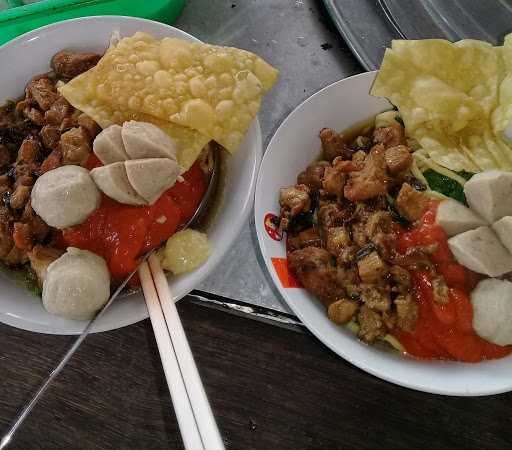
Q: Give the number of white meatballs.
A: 5